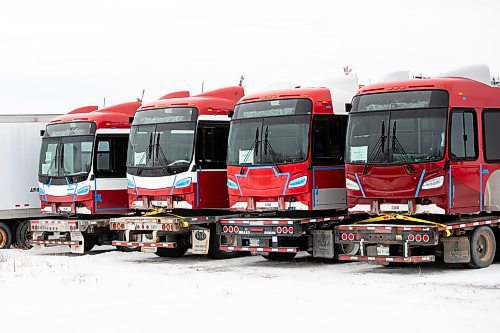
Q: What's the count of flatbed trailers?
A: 4